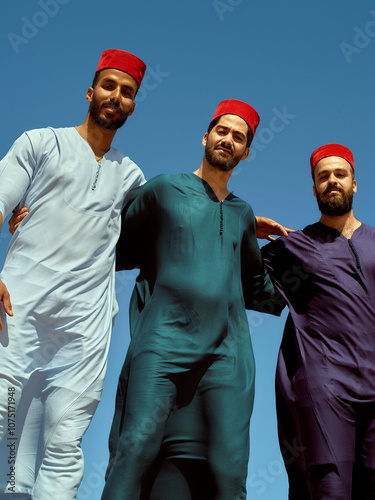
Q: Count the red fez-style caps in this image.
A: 3